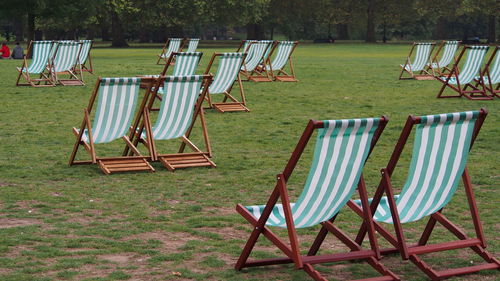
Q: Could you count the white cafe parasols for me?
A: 0